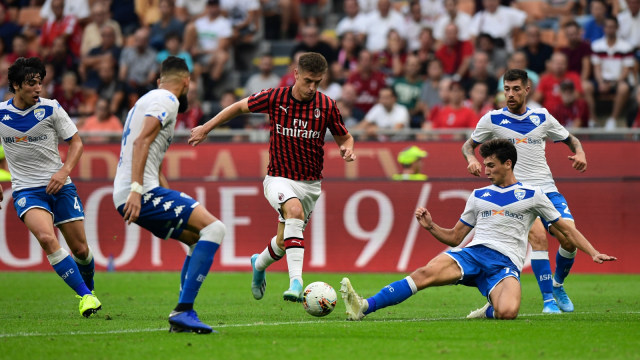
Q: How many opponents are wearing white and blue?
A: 4